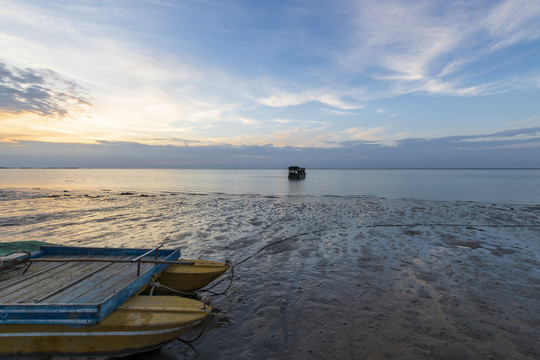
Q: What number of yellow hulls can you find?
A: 2